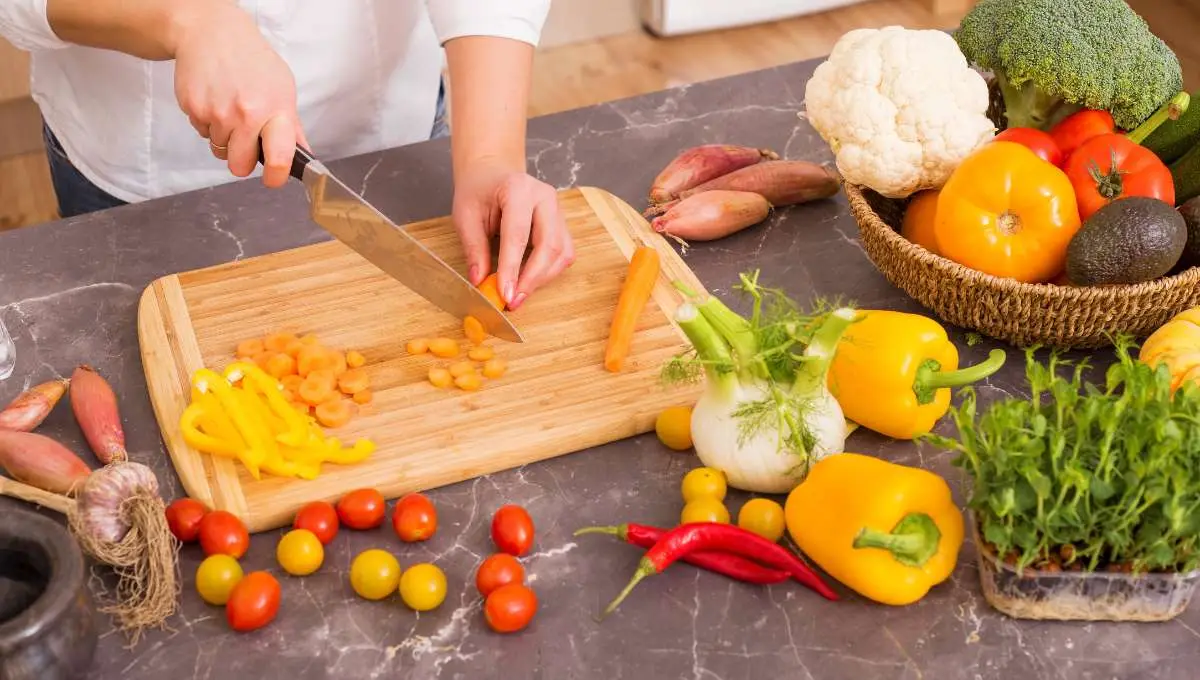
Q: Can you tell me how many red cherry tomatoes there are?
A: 9